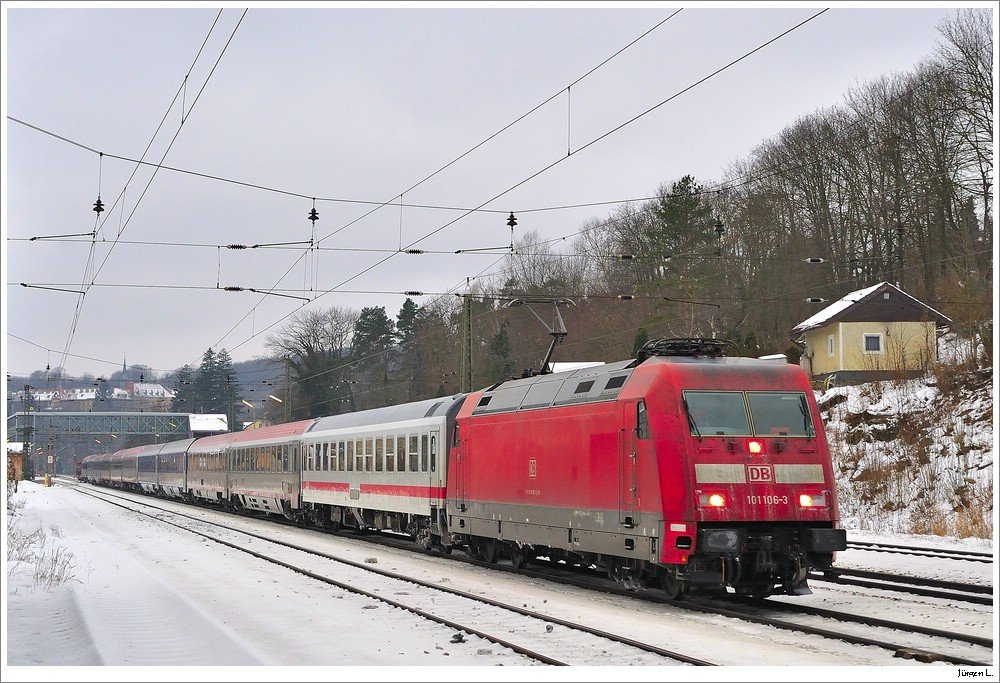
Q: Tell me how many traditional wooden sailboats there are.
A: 0